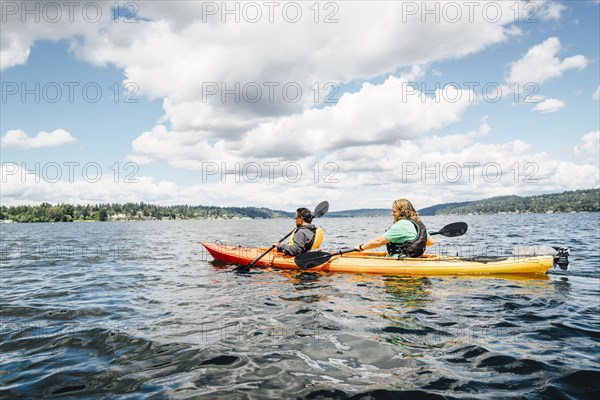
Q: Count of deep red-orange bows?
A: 1